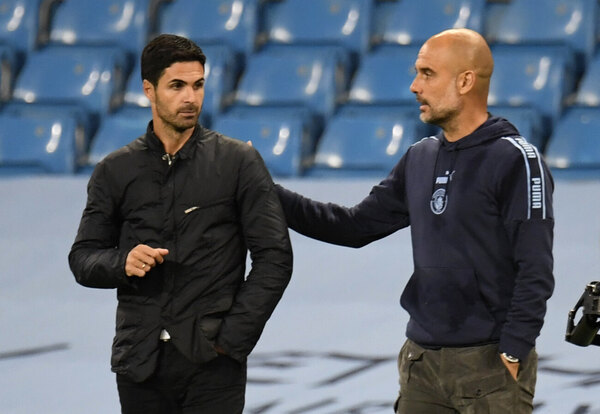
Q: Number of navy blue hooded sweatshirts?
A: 1